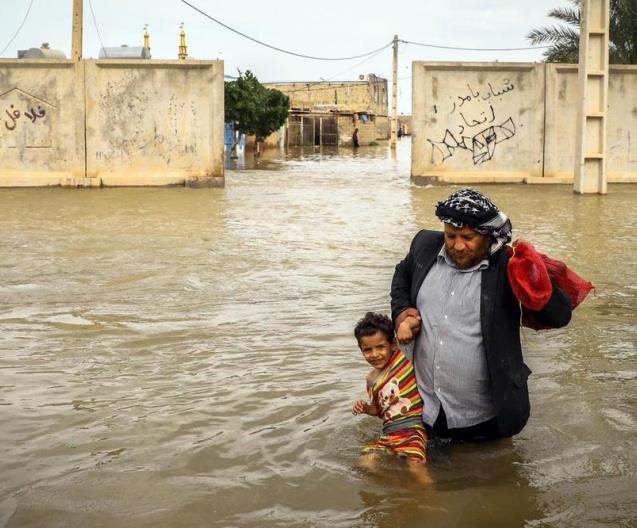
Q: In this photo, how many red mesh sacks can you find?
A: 1